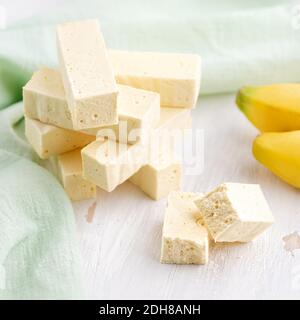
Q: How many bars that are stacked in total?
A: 7